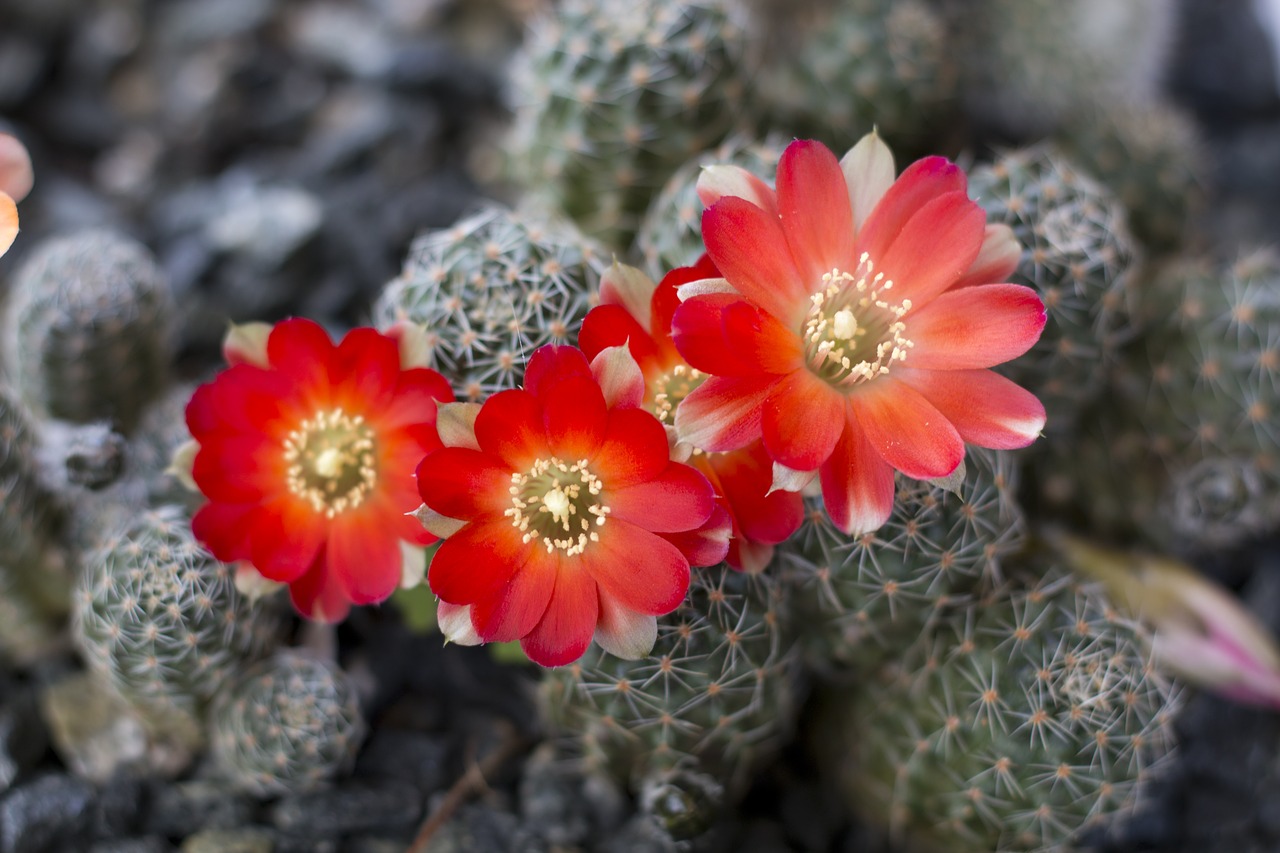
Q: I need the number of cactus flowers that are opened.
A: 4